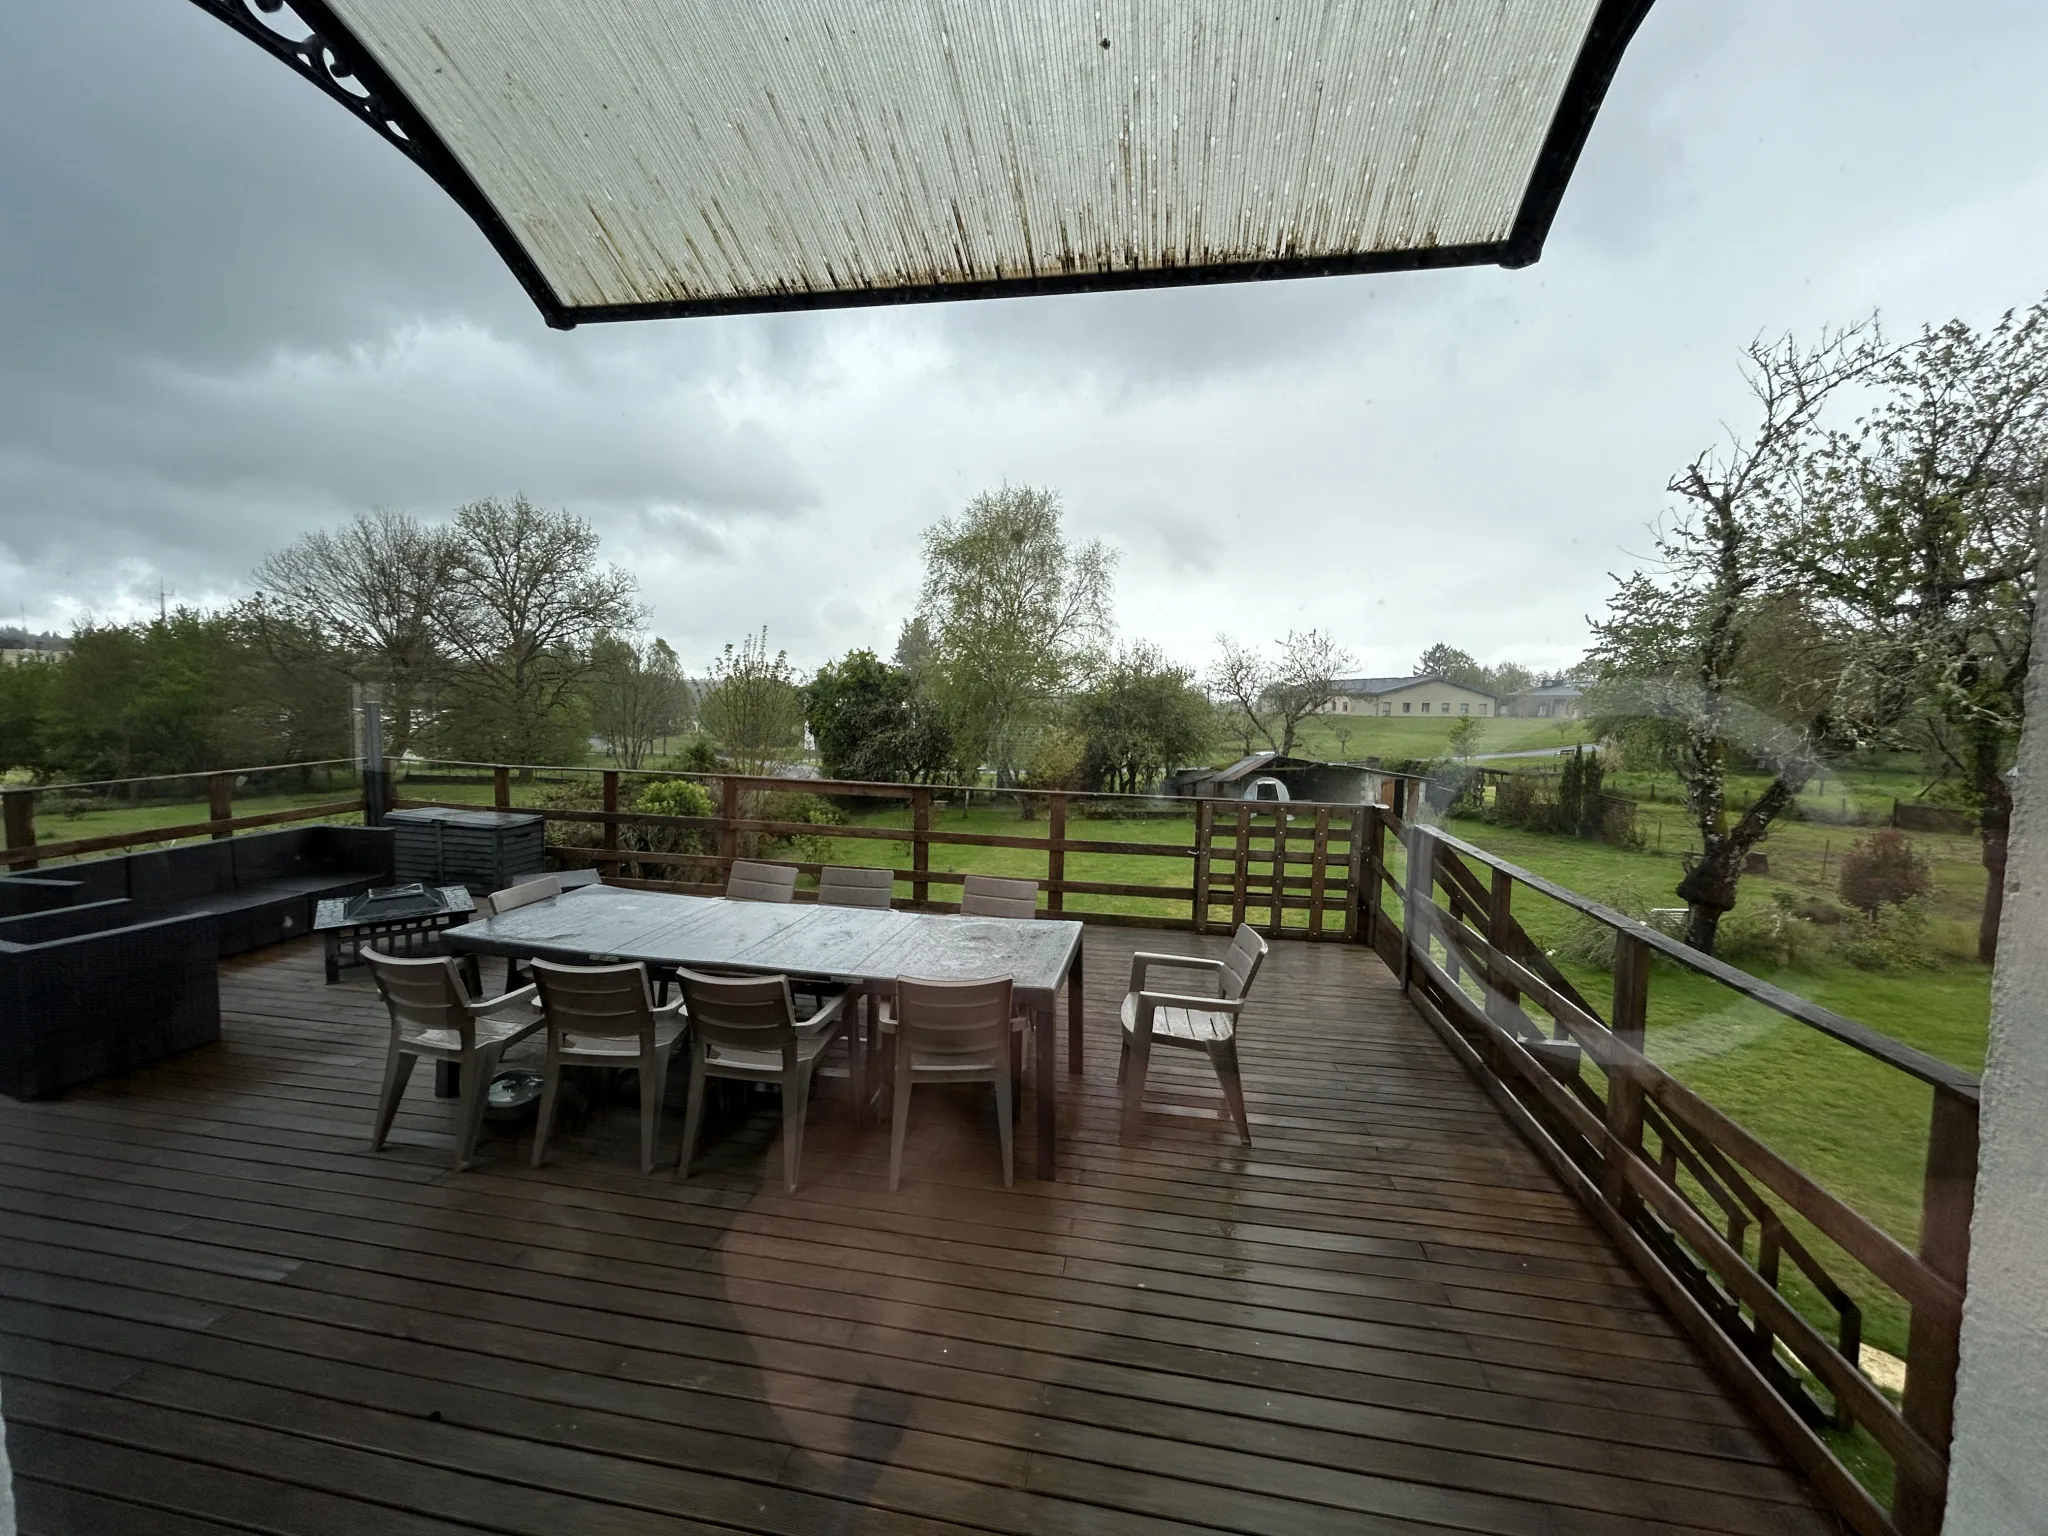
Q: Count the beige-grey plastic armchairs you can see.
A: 9